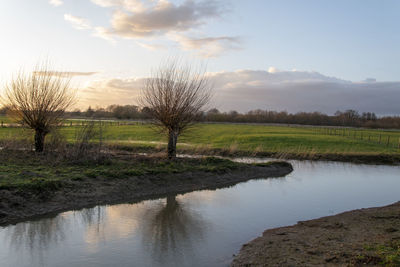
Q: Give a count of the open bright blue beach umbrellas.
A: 0